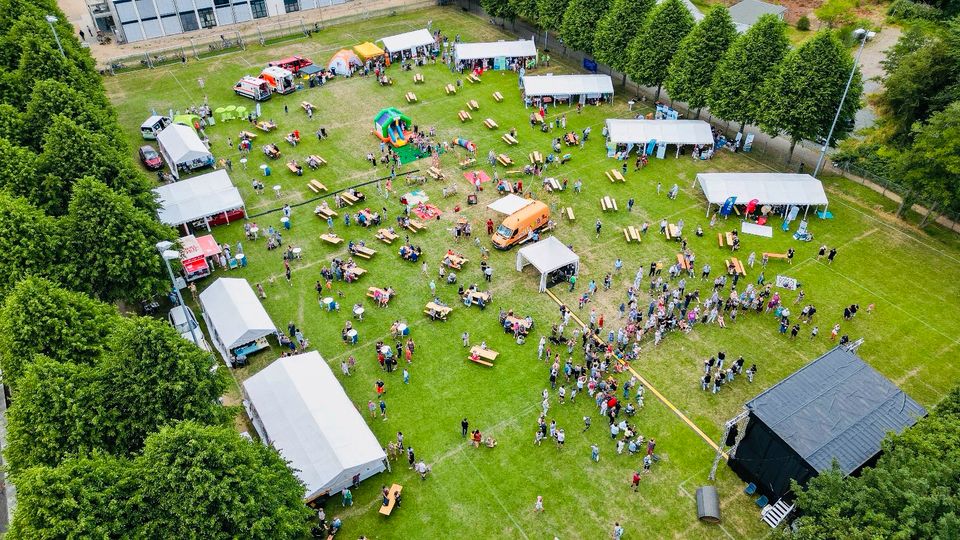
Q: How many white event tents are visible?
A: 10